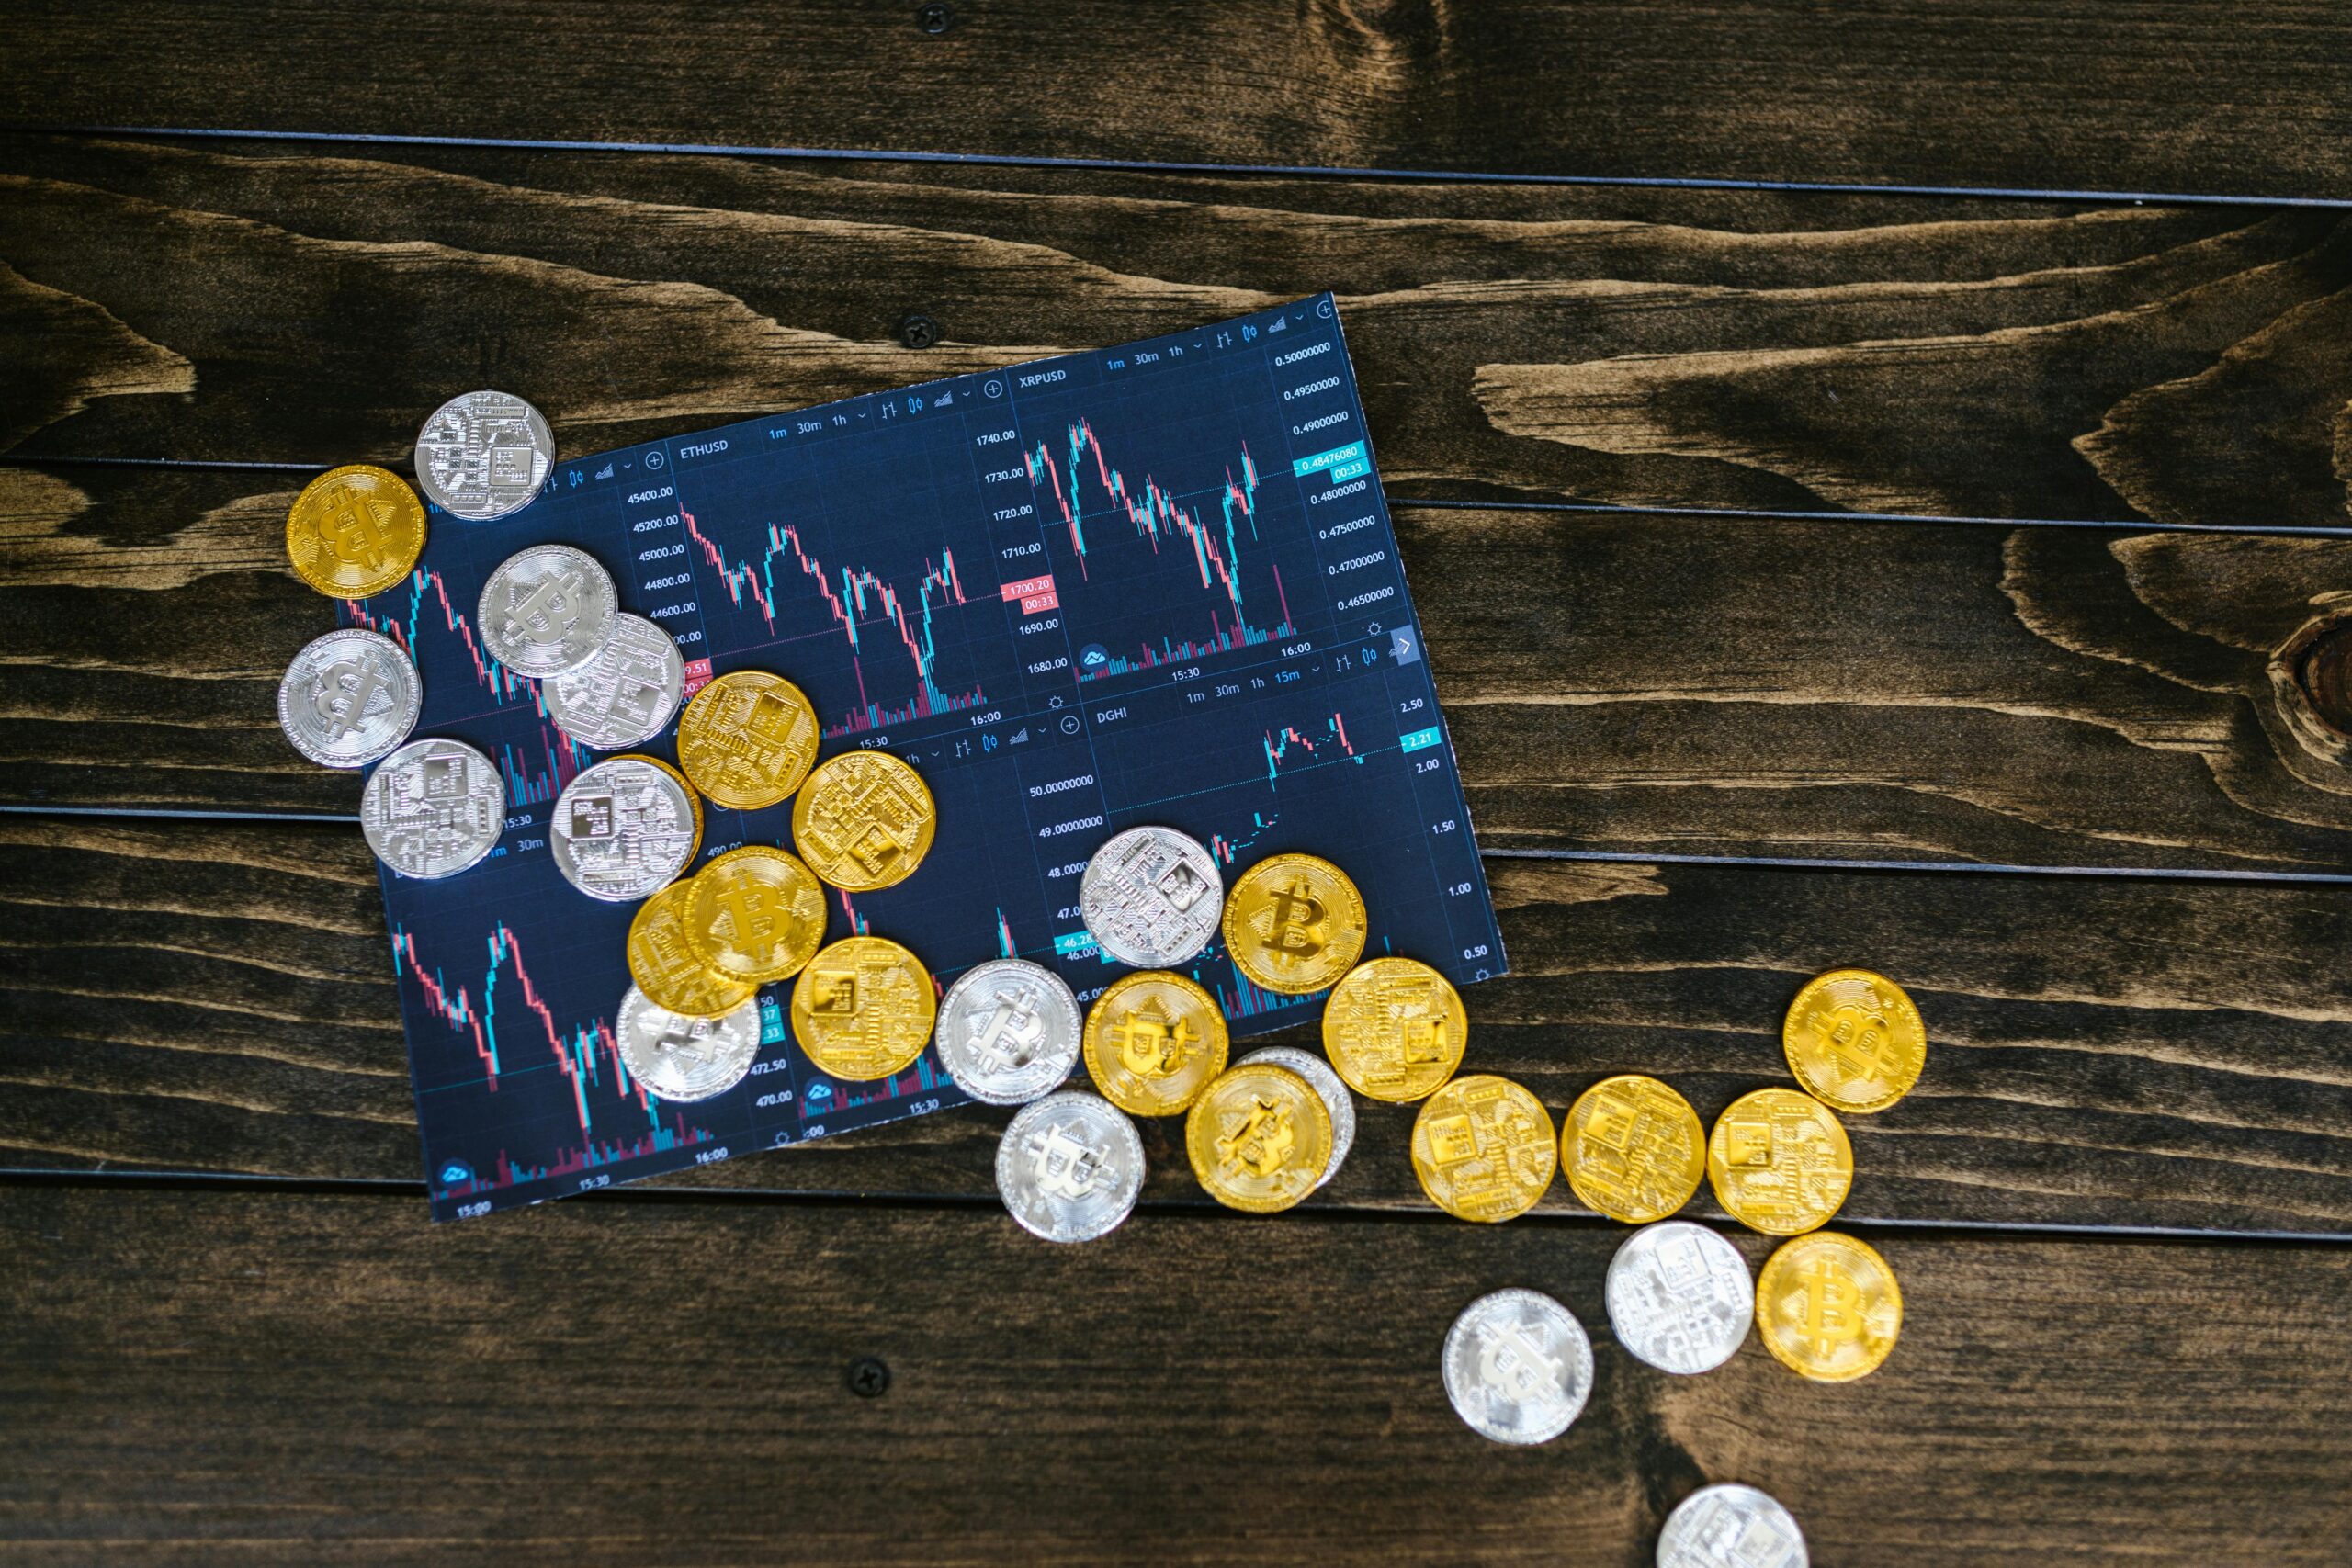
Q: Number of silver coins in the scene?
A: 14